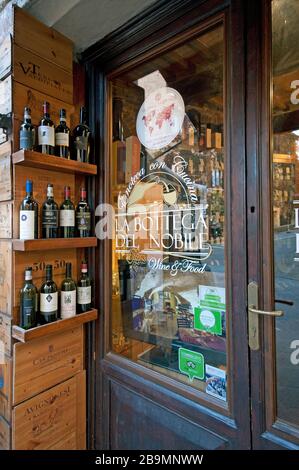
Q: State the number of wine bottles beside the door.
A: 12